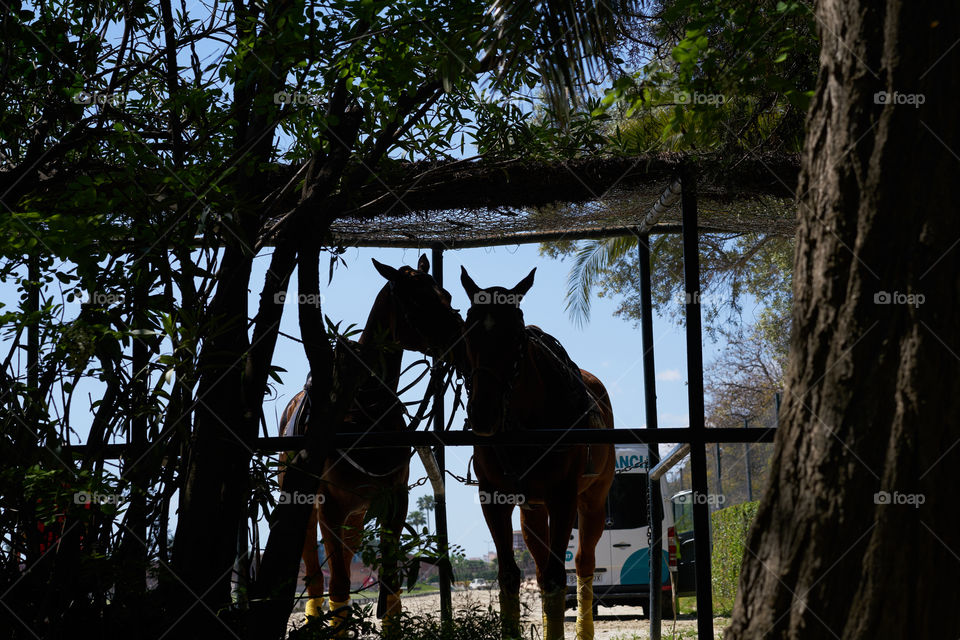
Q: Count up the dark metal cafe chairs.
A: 0